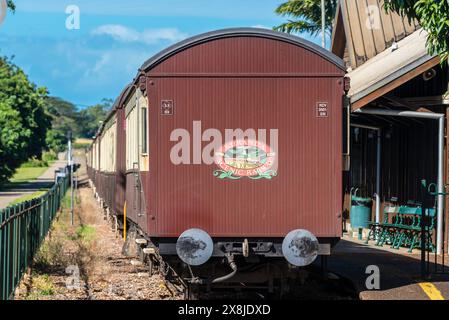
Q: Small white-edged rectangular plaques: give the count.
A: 2